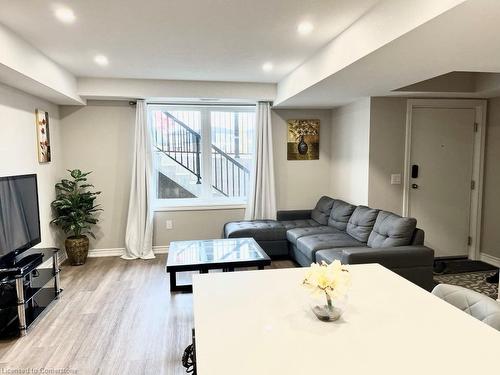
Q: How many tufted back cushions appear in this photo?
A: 4